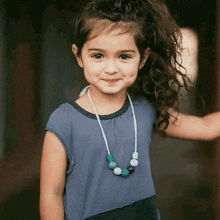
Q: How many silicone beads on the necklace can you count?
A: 7